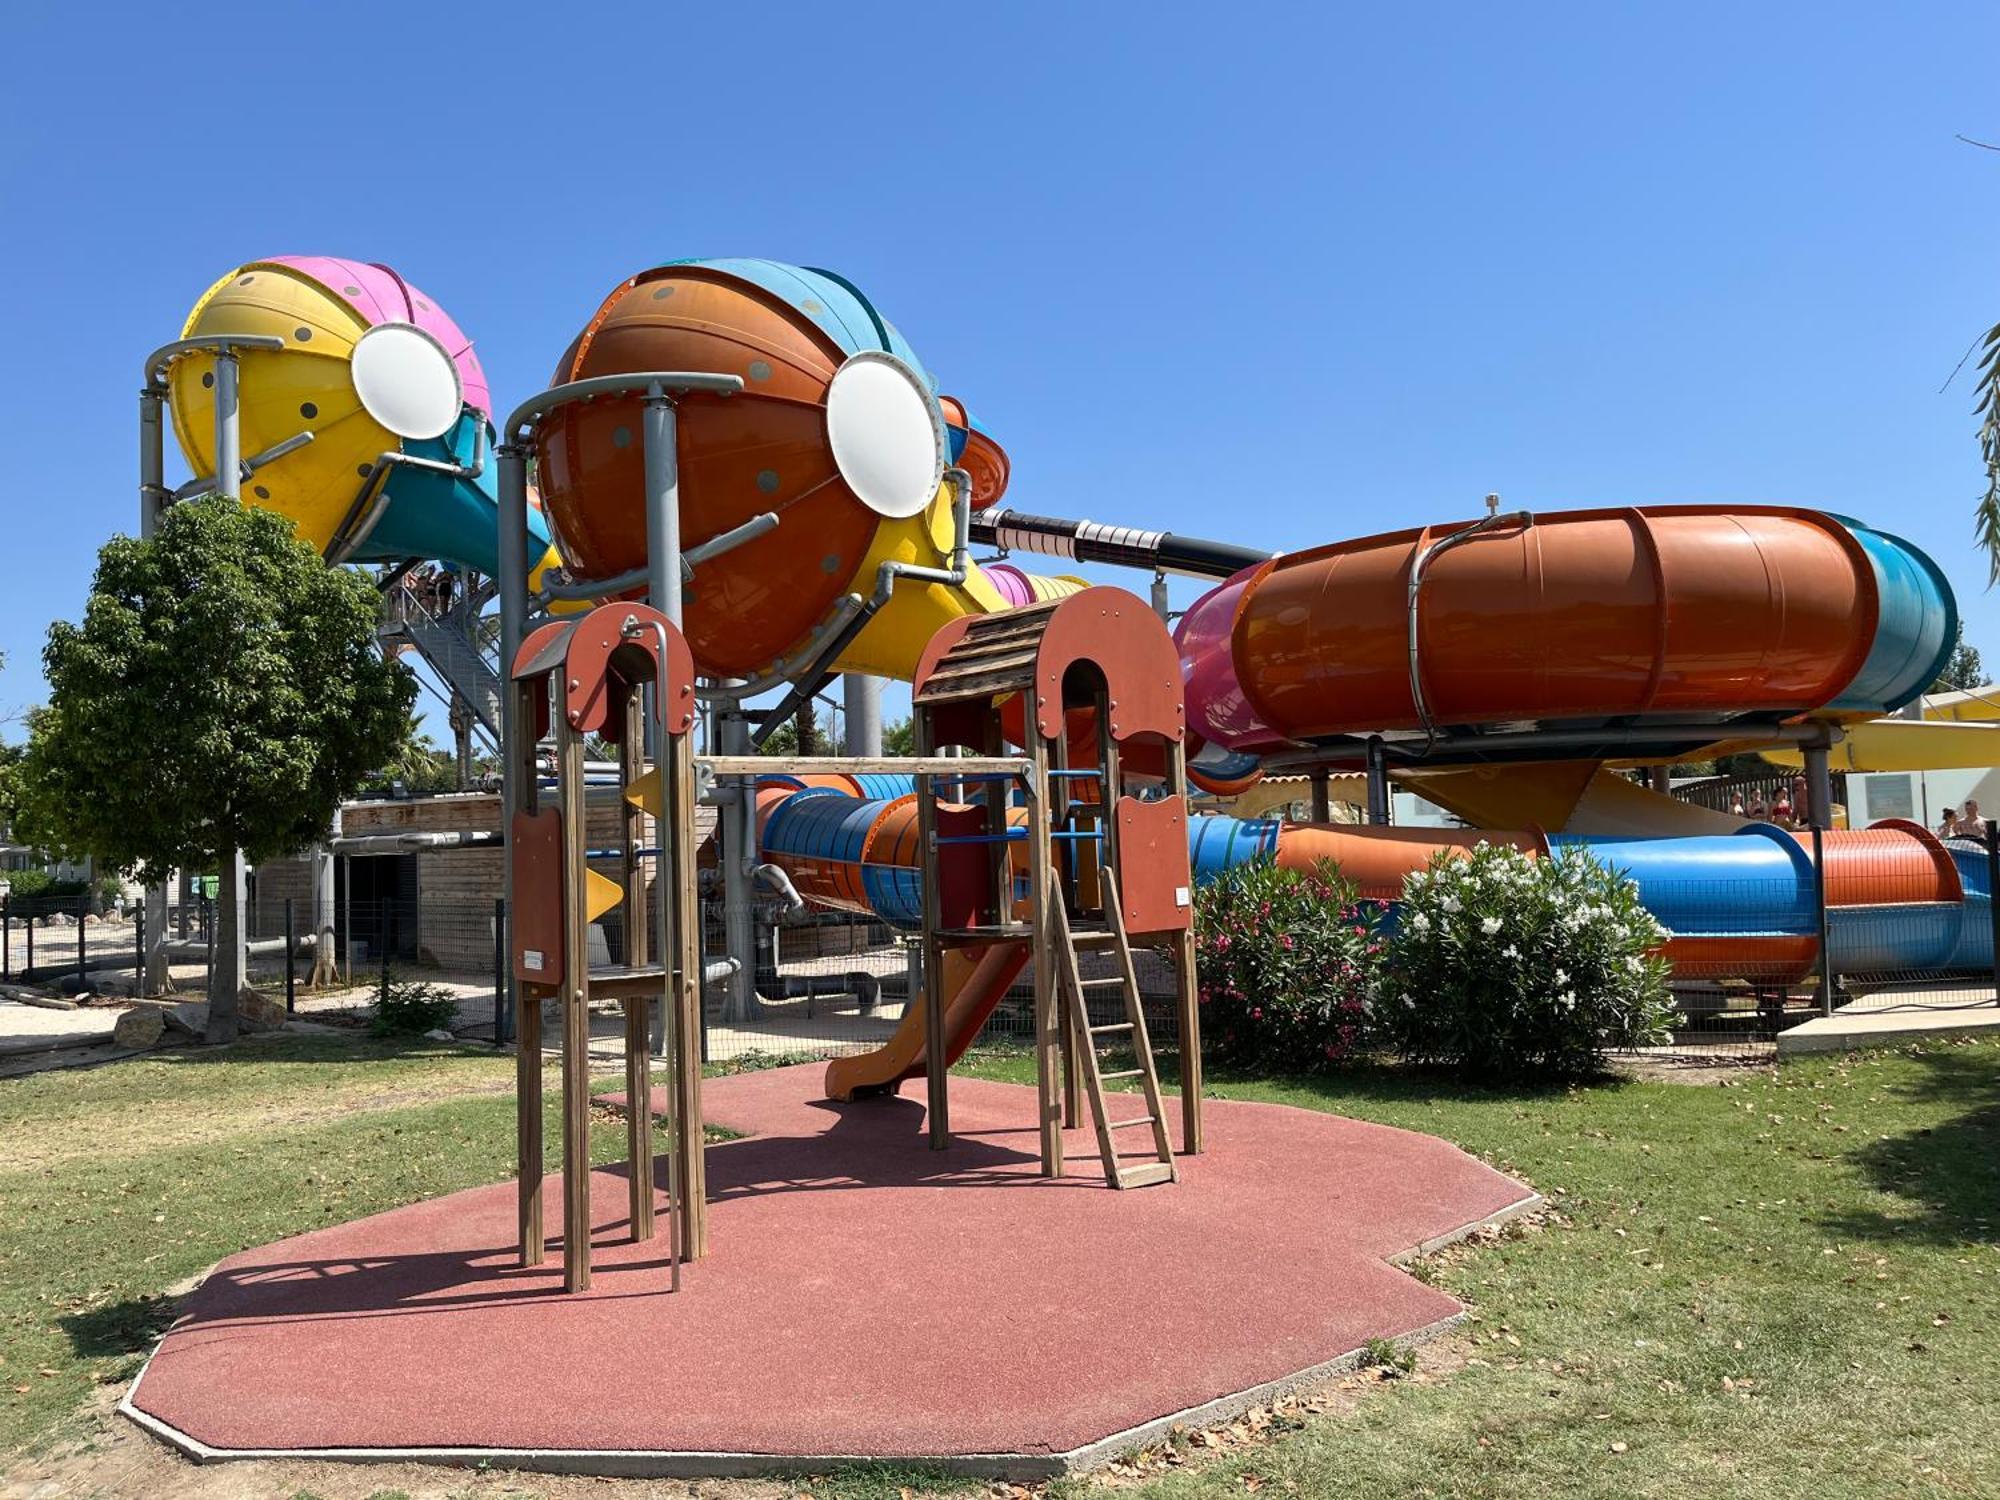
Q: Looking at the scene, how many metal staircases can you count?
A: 1